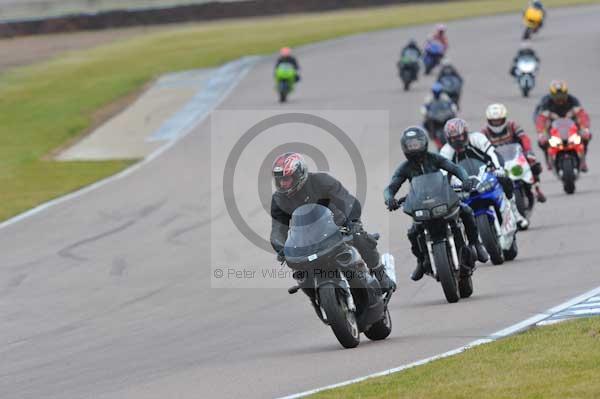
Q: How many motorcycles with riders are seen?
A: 12